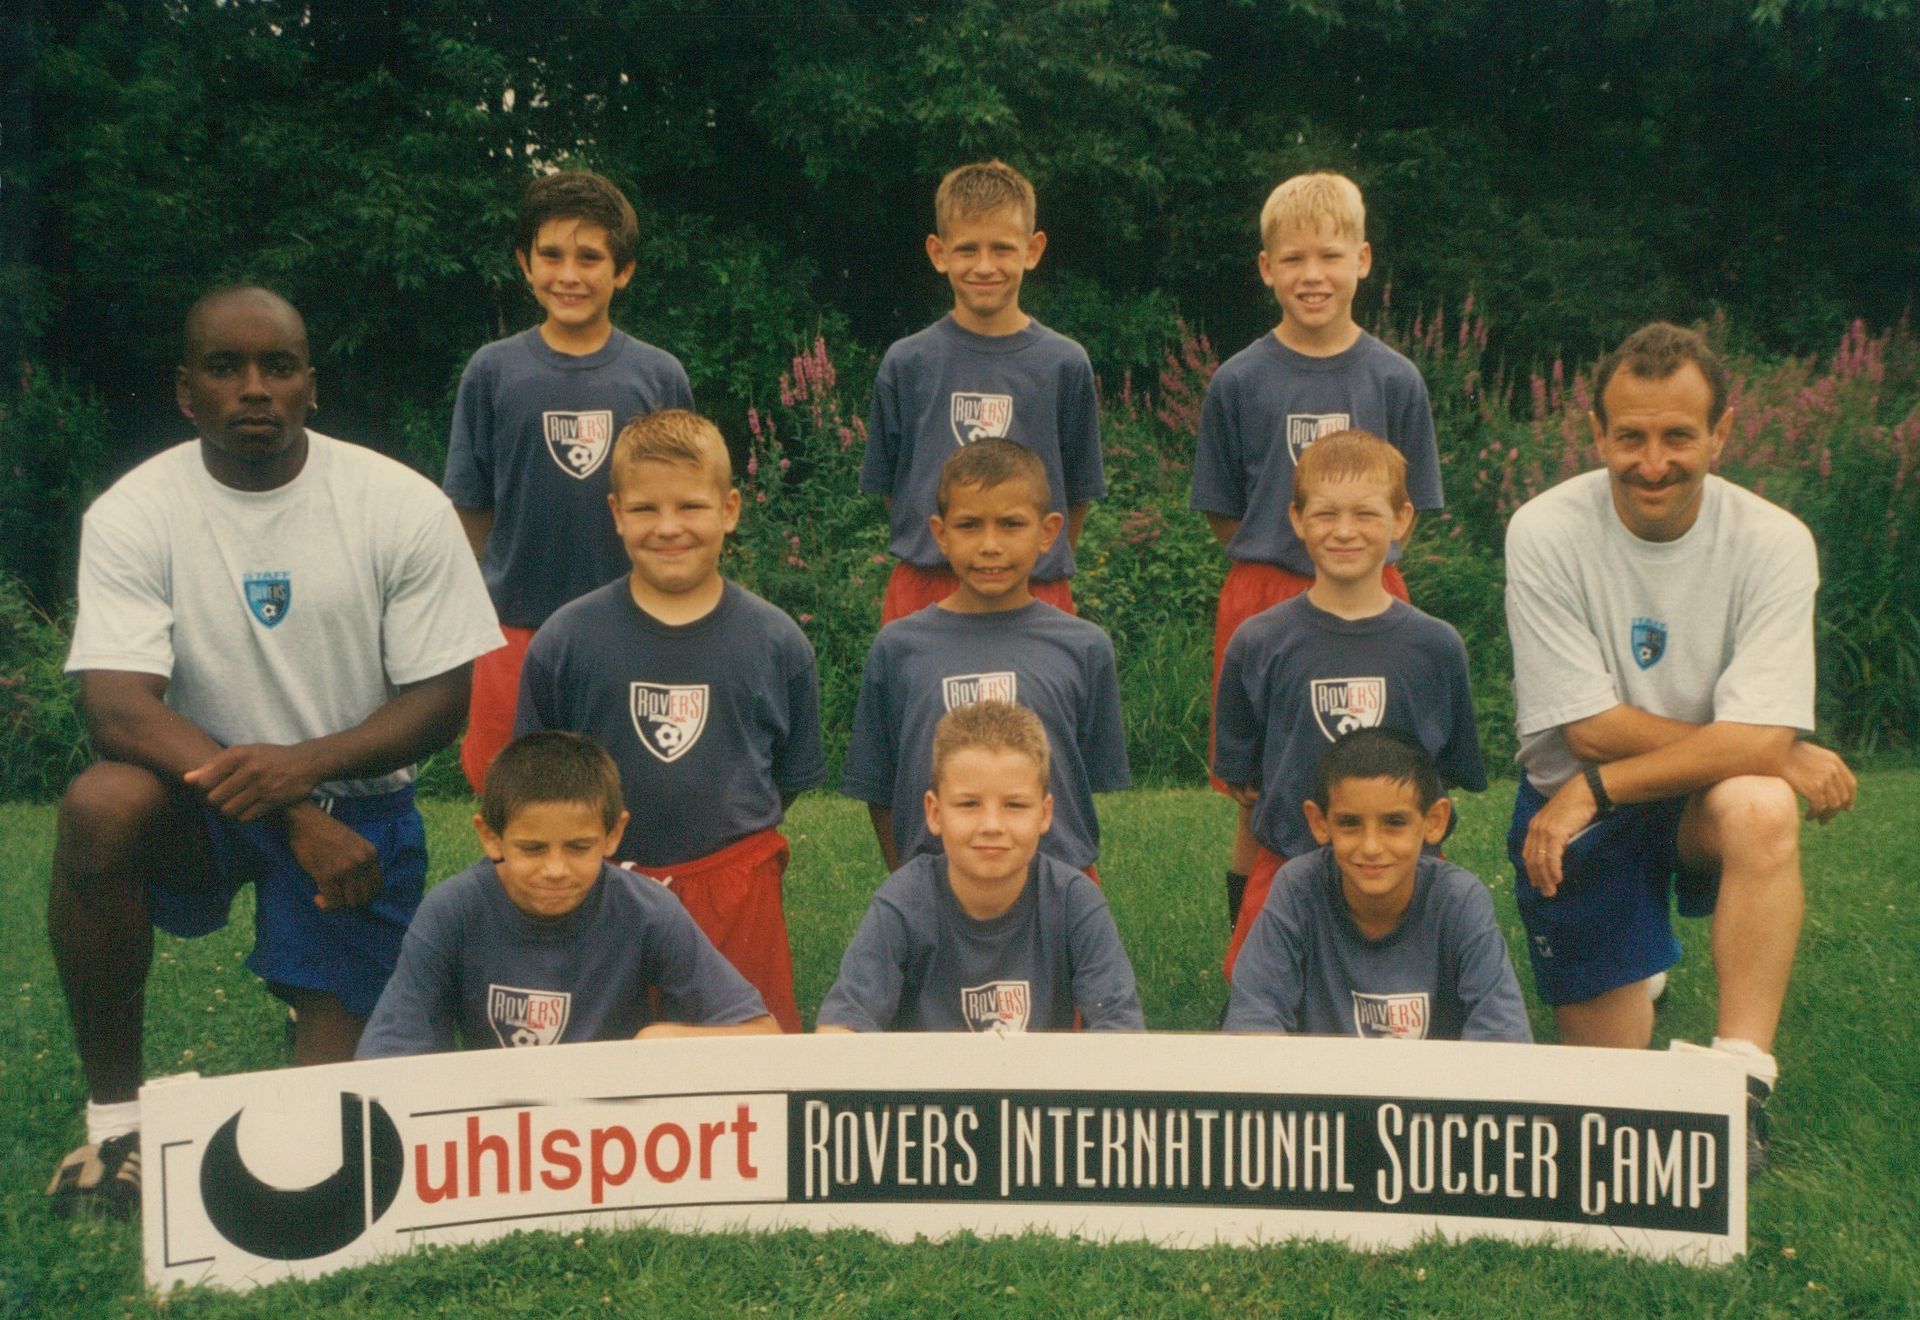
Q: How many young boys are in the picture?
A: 9